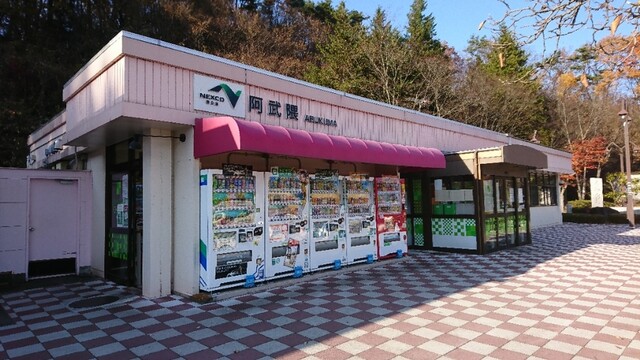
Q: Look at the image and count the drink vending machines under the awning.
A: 5